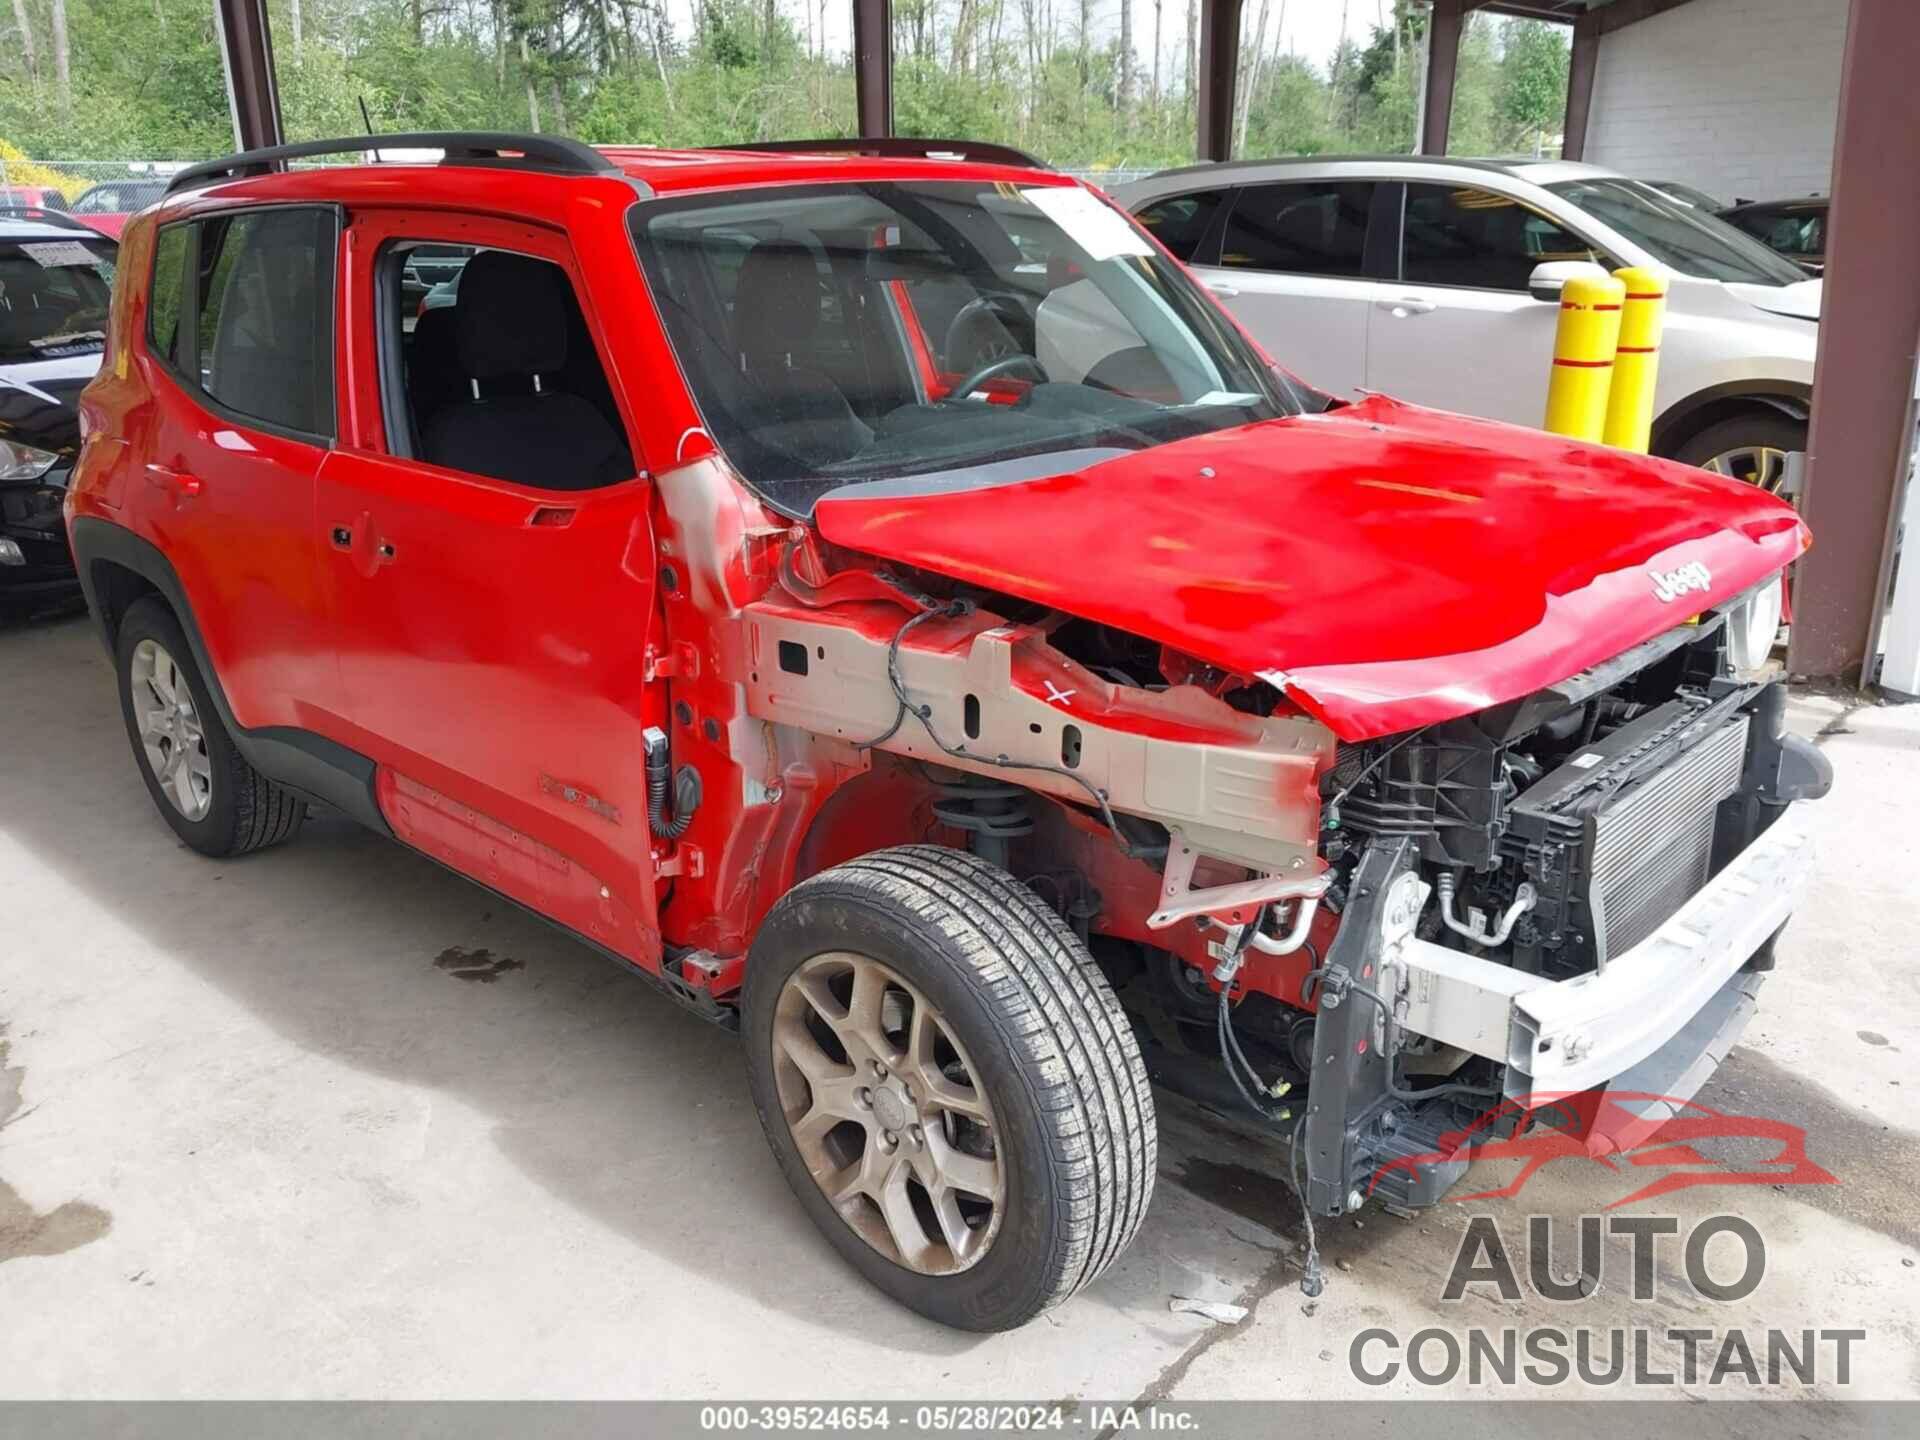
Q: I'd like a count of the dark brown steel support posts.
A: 6